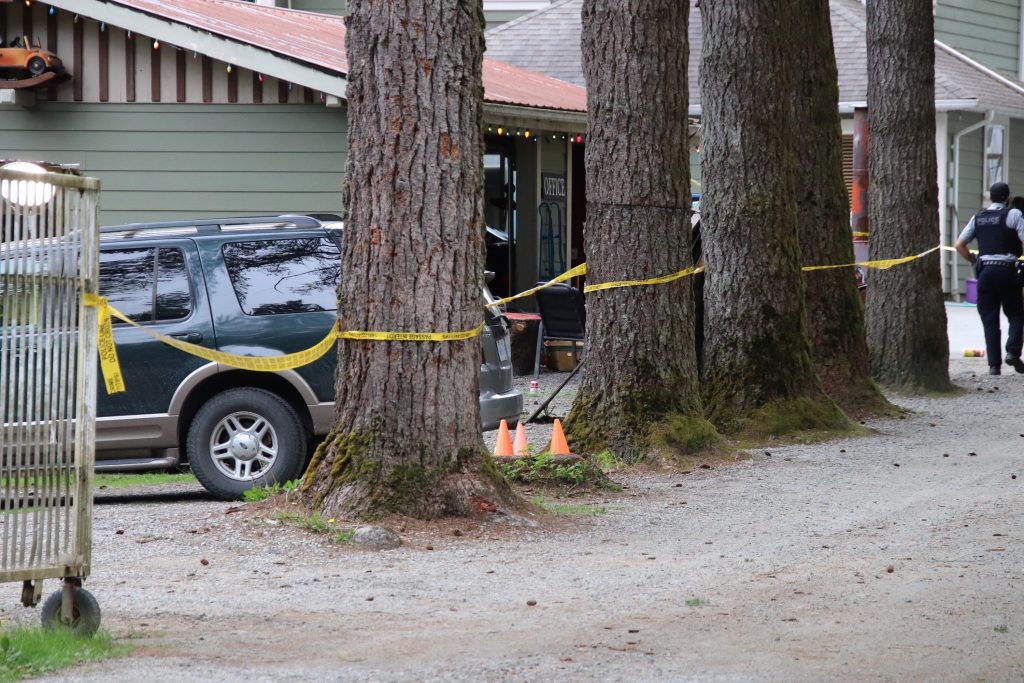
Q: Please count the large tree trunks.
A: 5